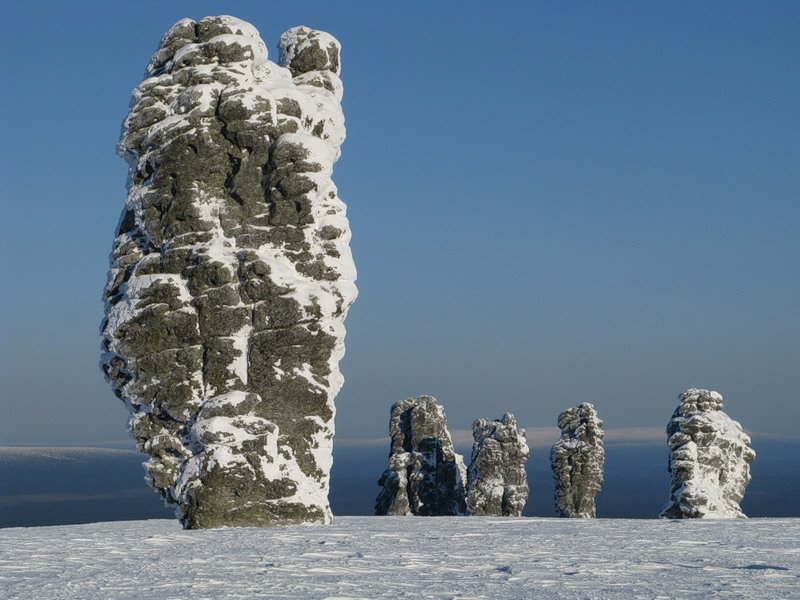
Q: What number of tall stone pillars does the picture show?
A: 5